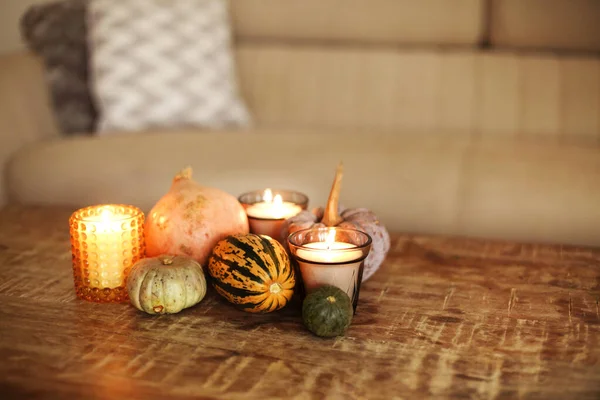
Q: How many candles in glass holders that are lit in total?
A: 3